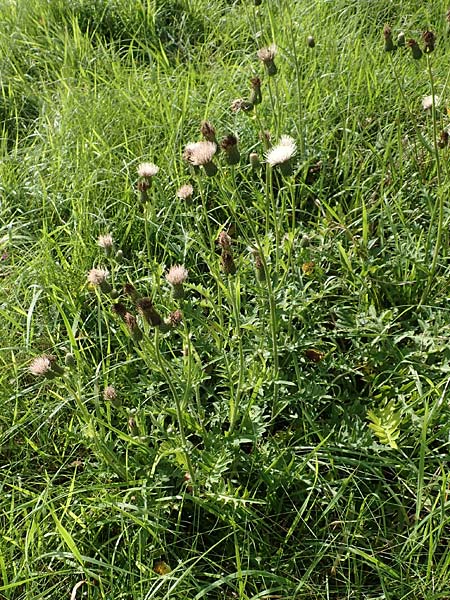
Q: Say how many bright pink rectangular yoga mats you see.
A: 0